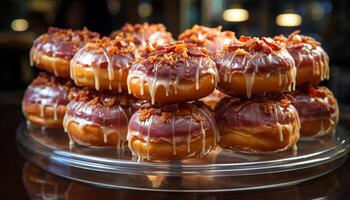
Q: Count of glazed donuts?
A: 12